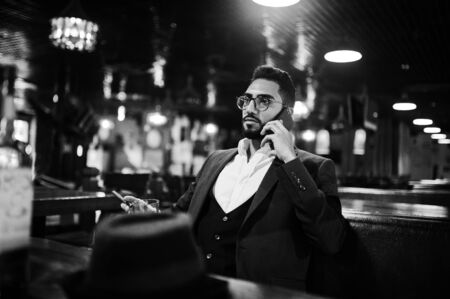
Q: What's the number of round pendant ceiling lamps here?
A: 7